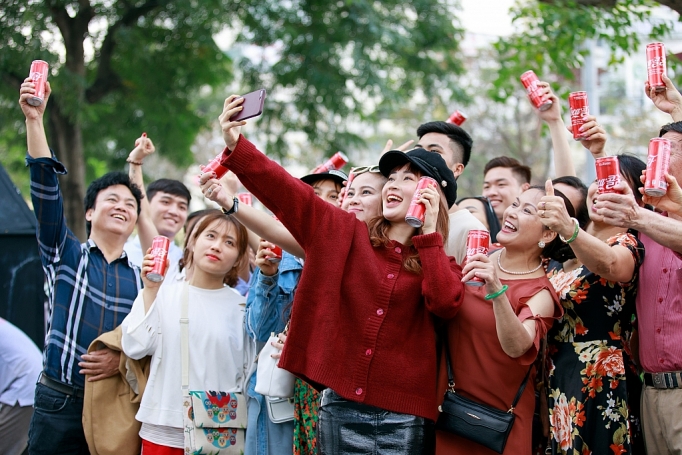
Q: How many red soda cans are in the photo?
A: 15